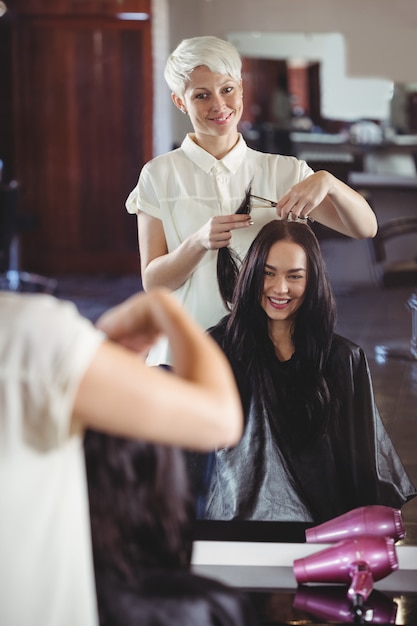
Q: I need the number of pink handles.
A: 1